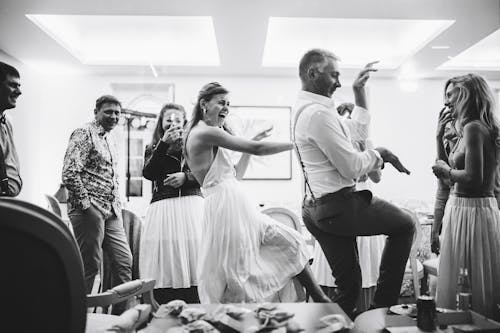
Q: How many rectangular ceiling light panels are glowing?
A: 3